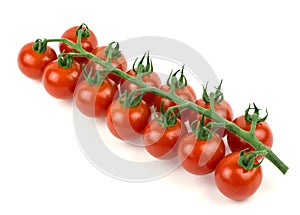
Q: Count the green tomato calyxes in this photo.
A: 13